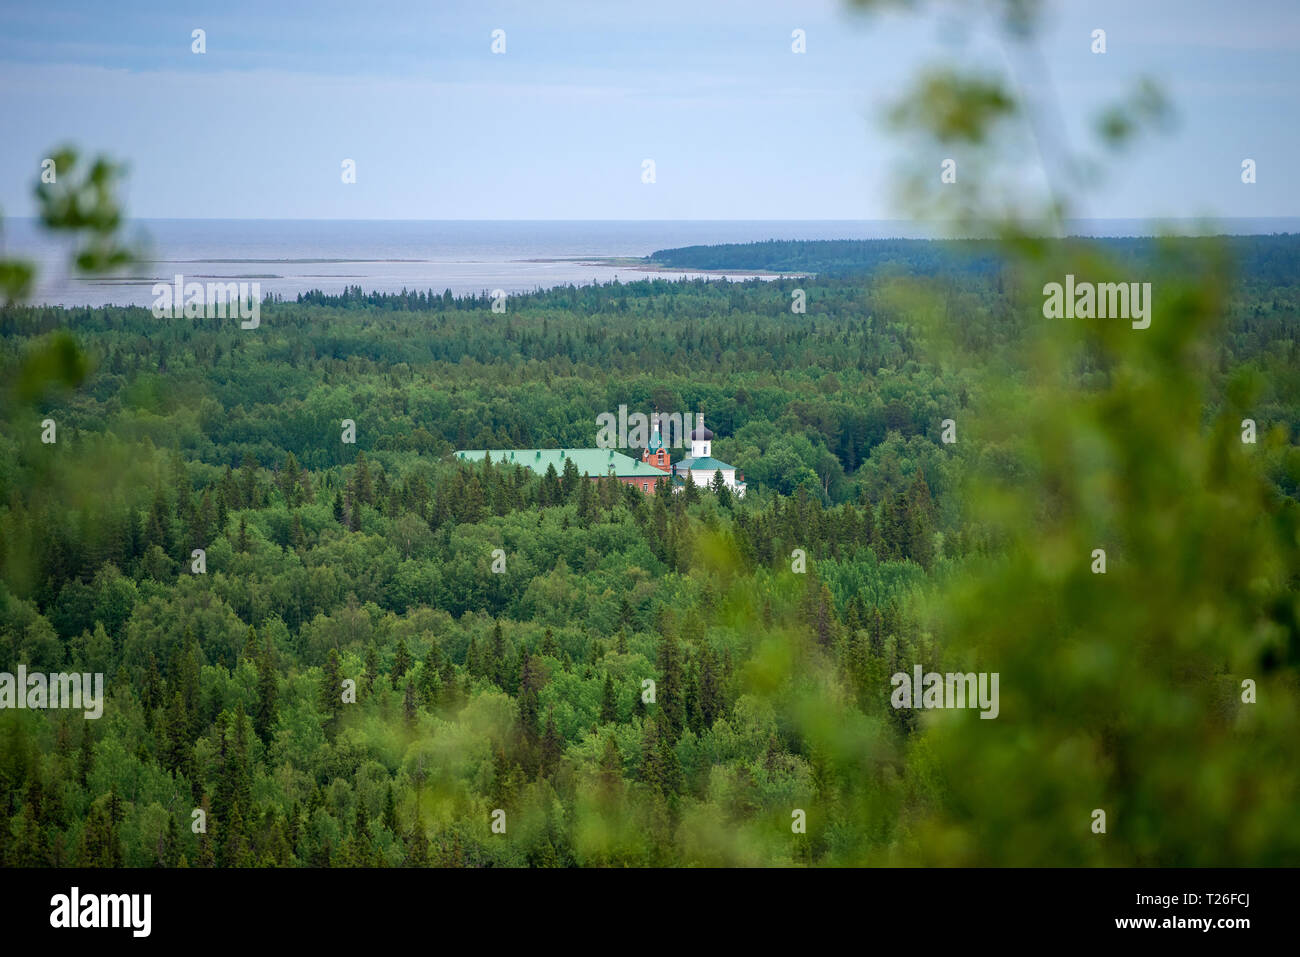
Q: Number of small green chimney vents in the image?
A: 6